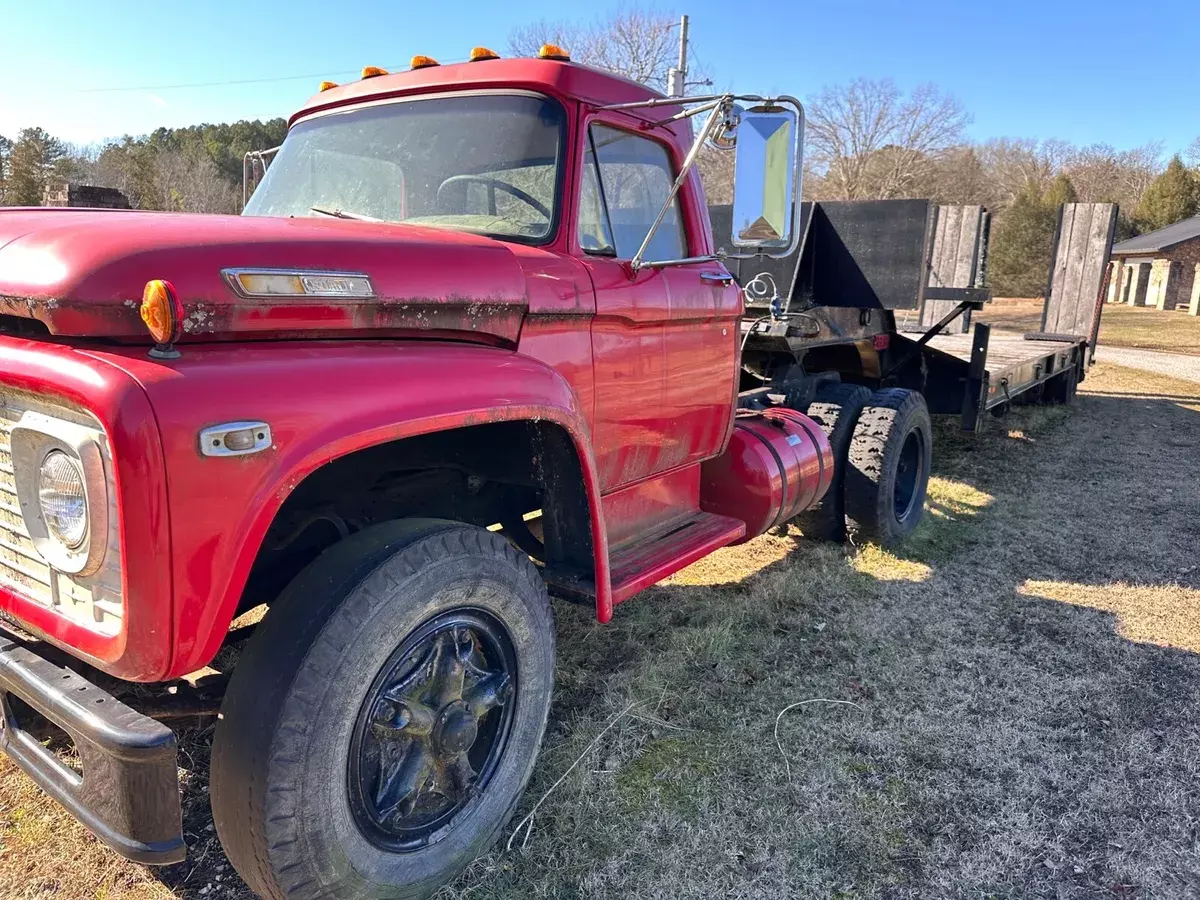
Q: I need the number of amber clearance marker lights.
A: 5